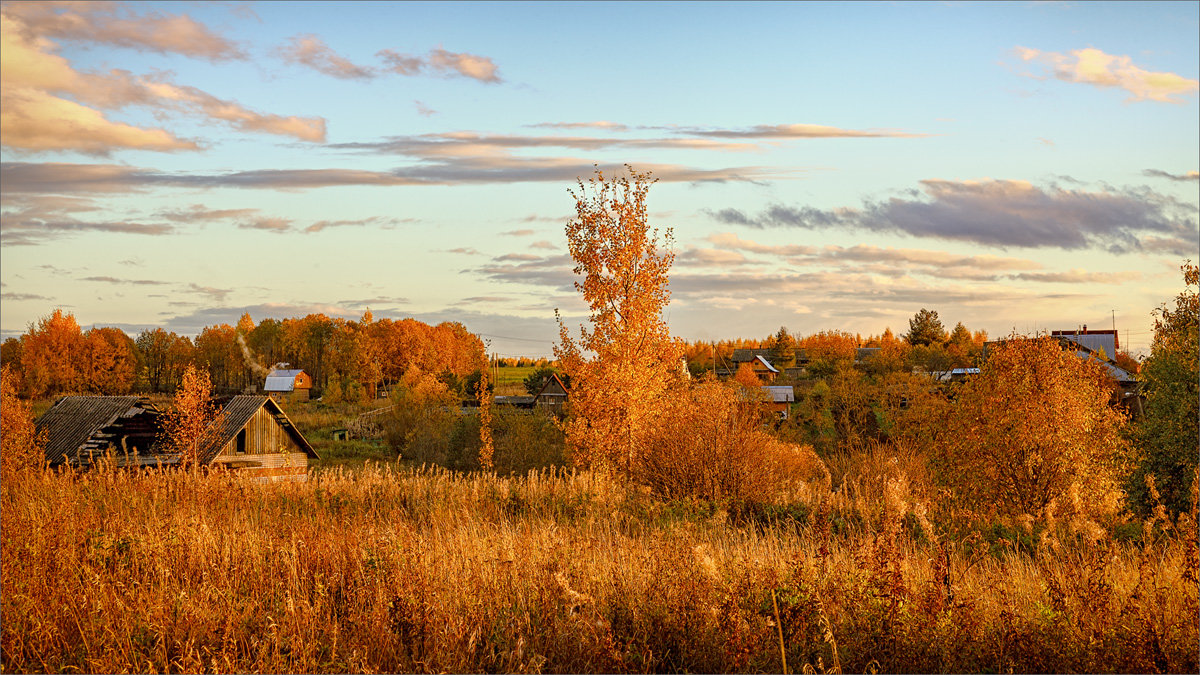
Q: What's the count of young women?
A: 0